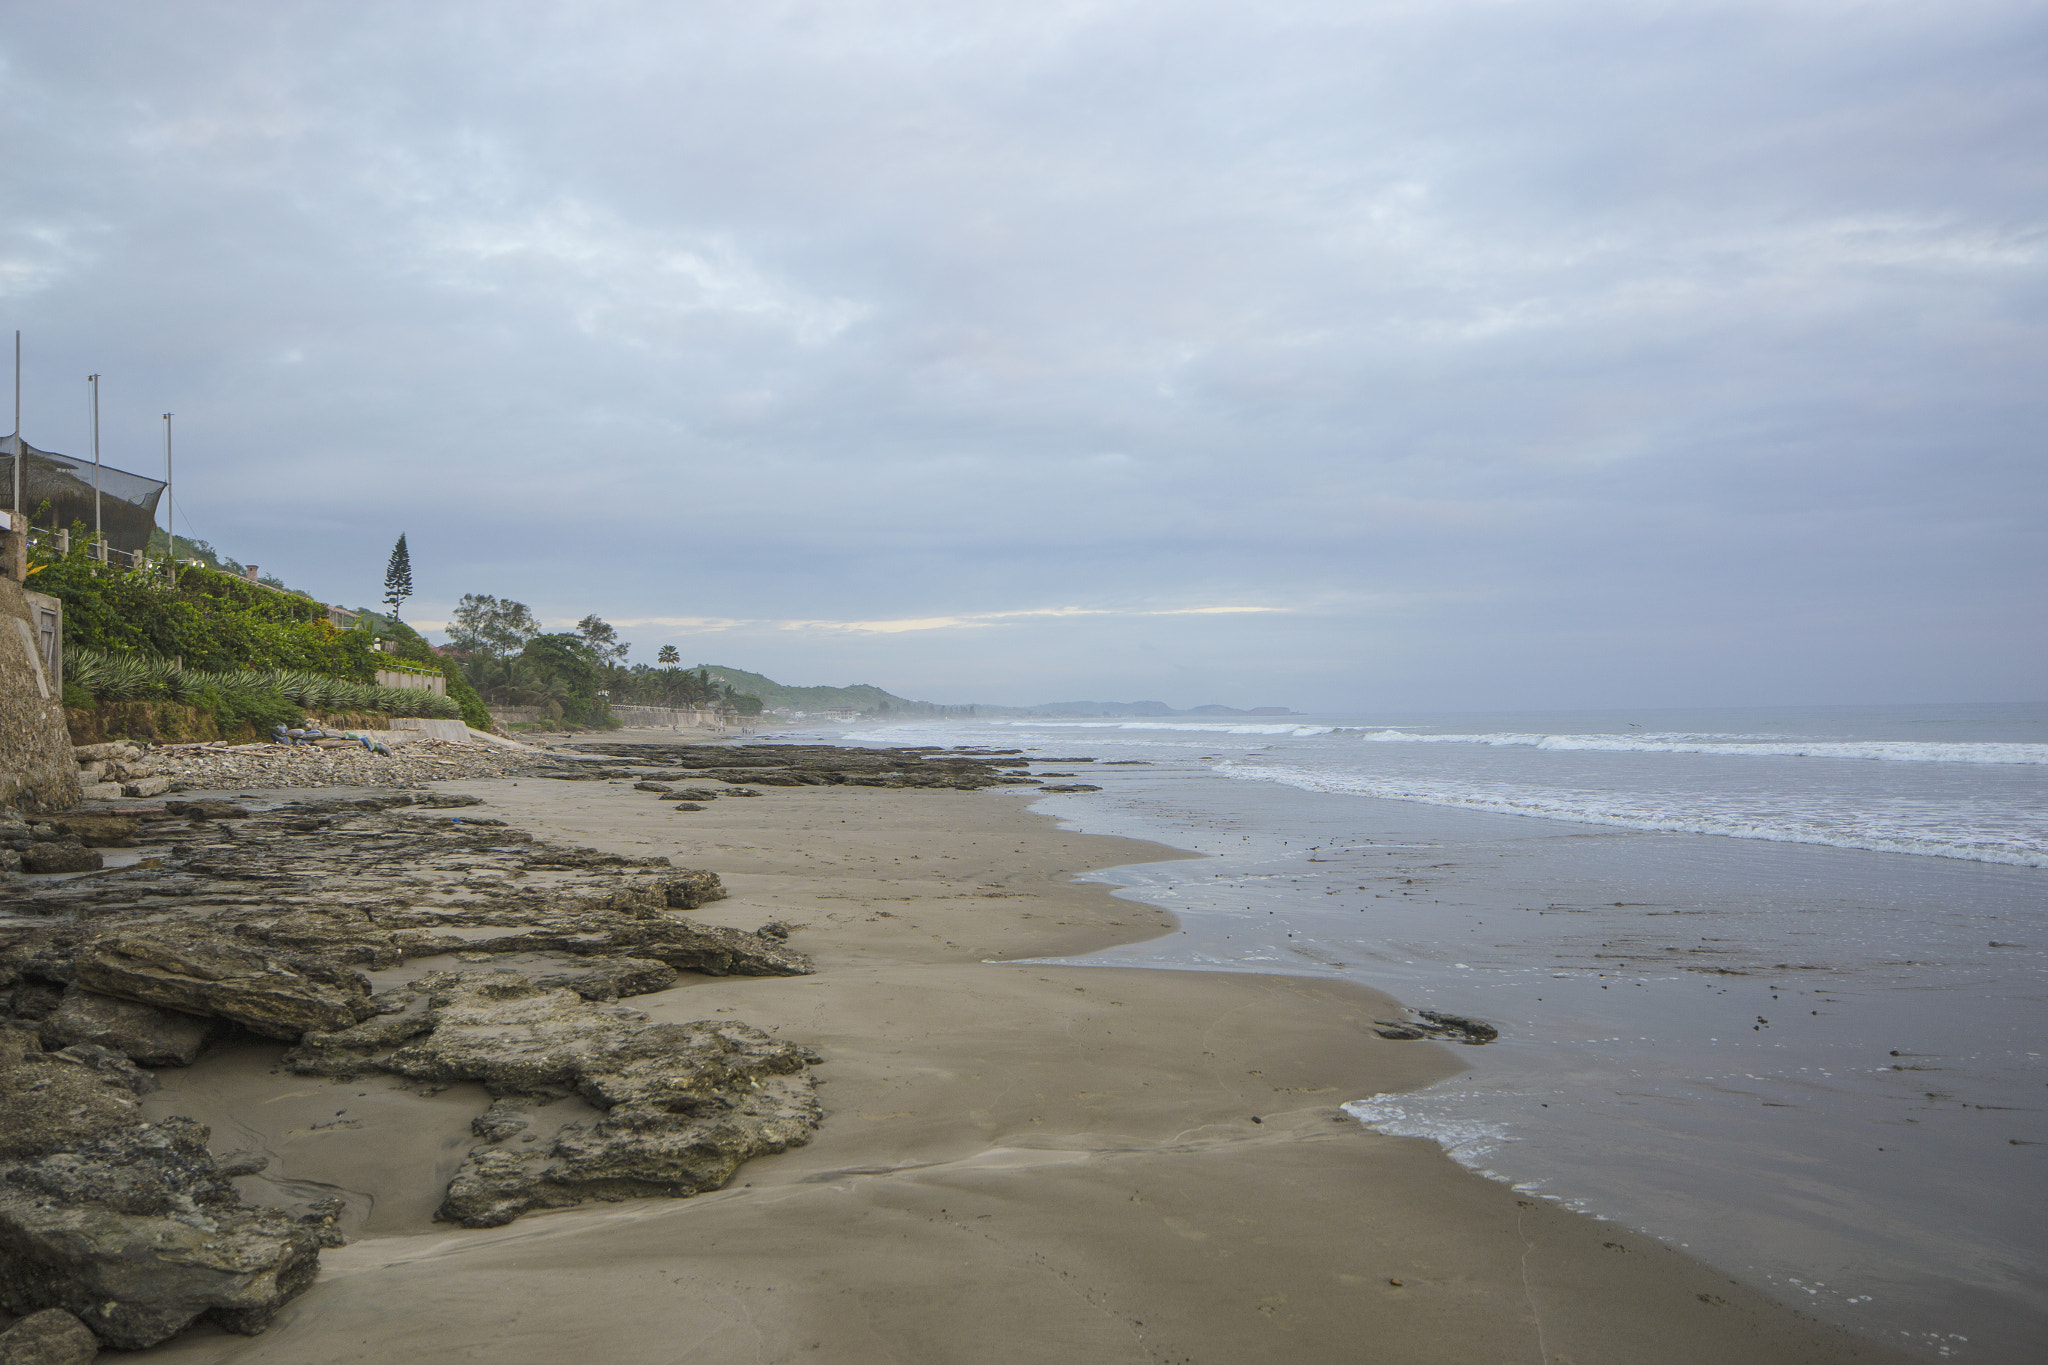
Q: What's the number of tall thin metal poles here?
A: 3